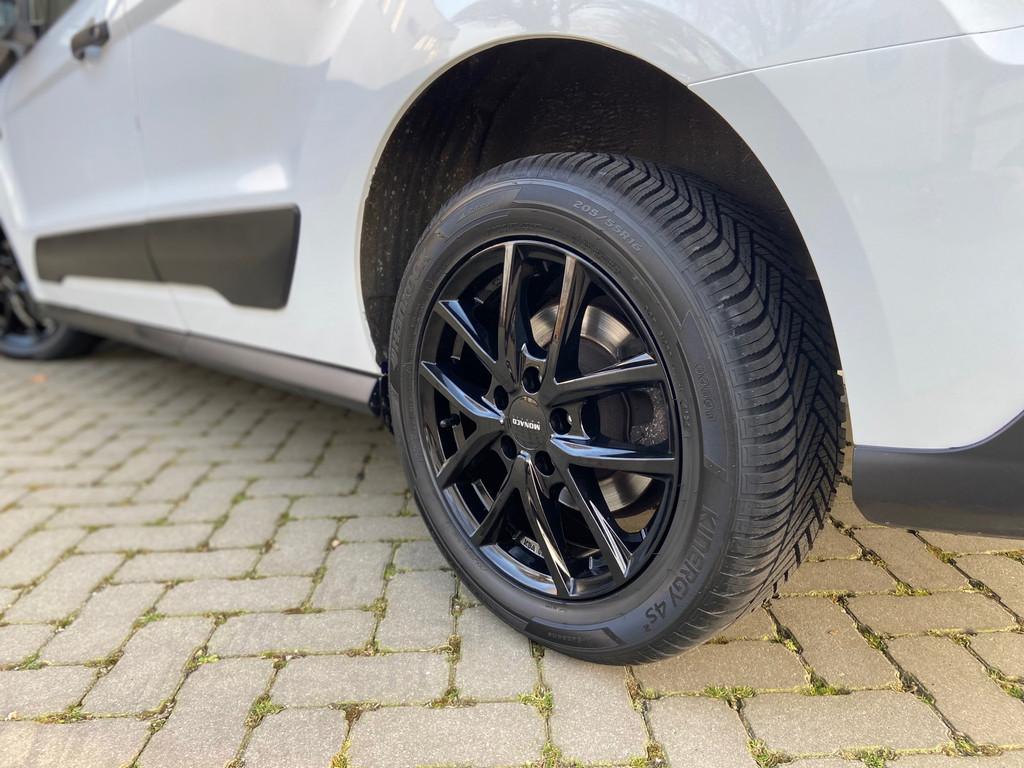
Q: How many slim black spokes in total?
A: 10